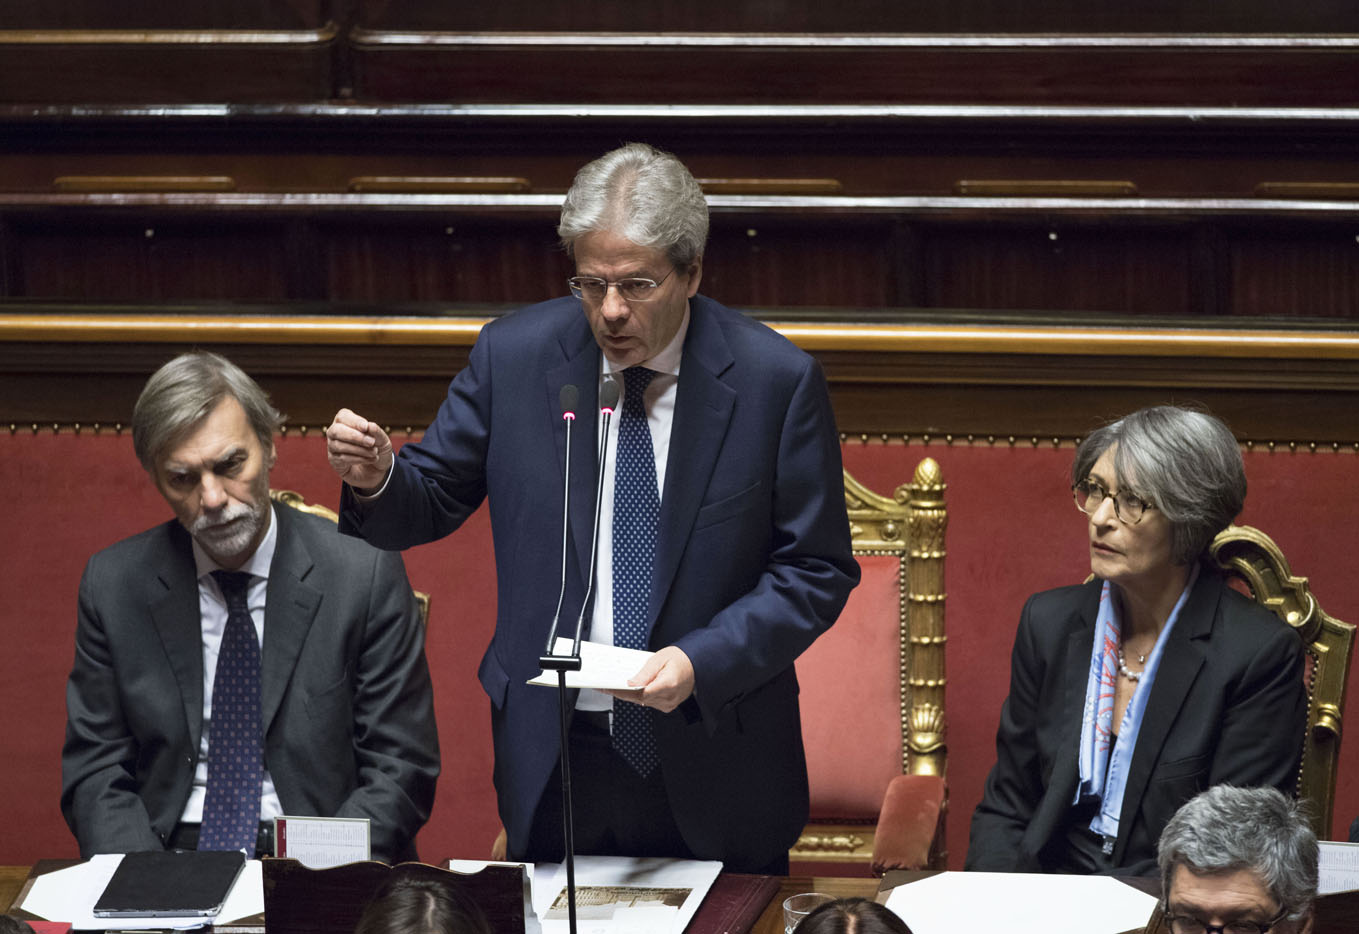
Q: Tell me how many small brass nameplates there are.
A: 5